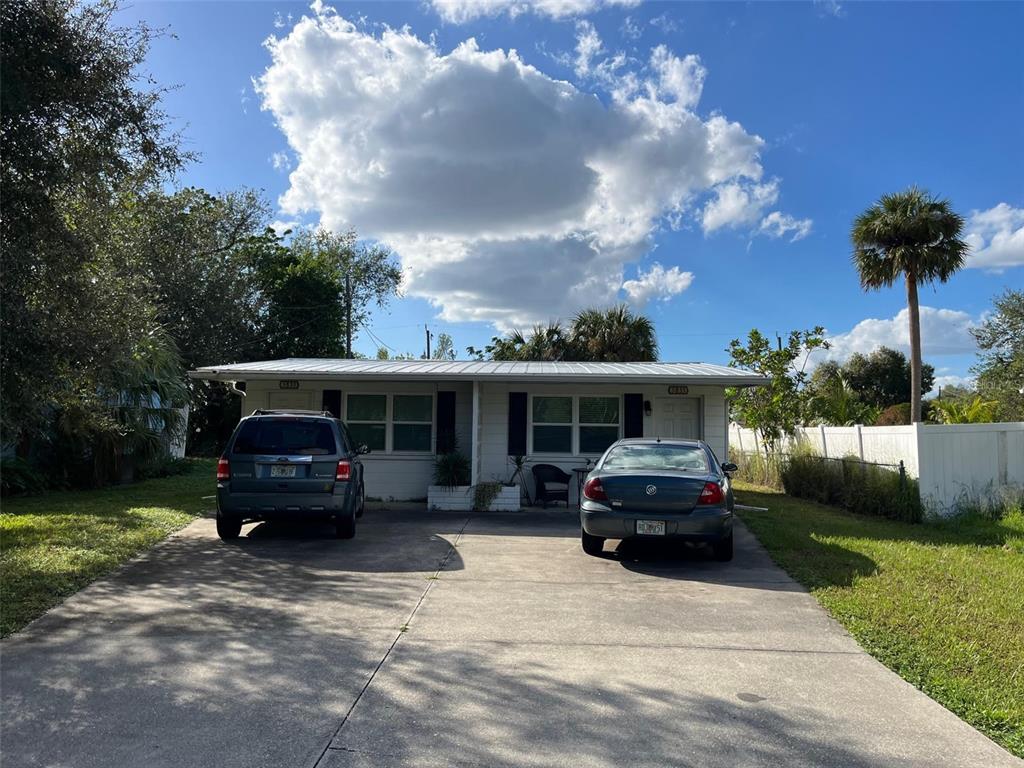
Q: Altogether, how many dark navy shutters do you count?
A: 4